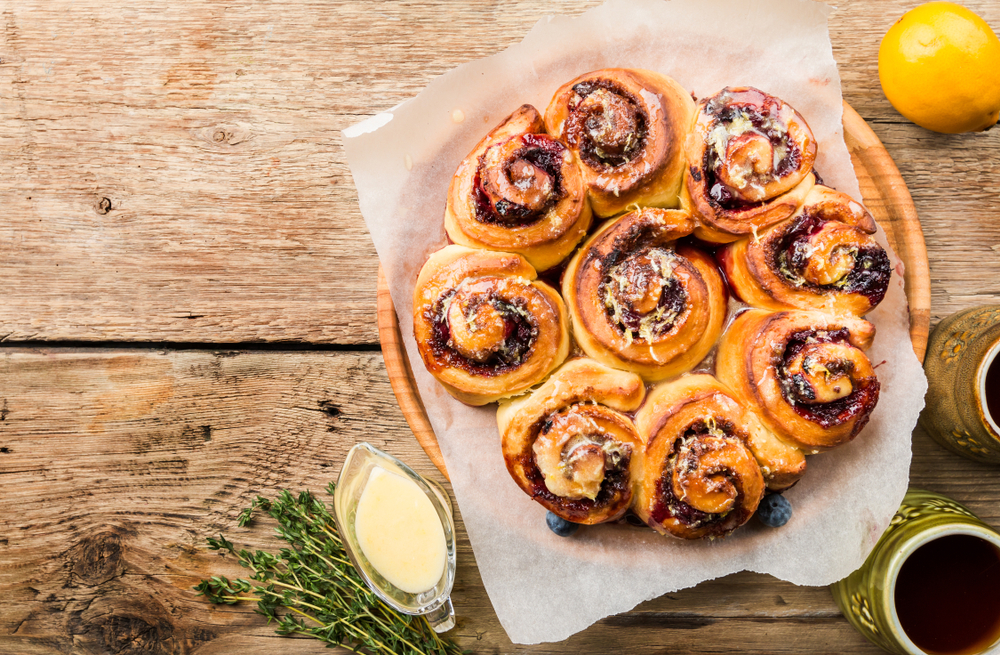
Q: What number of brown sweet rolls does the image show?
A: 9